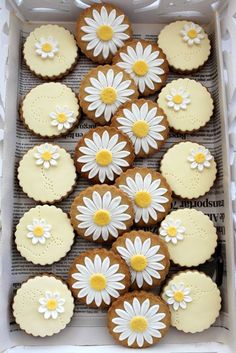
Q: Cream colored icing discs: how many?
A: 10